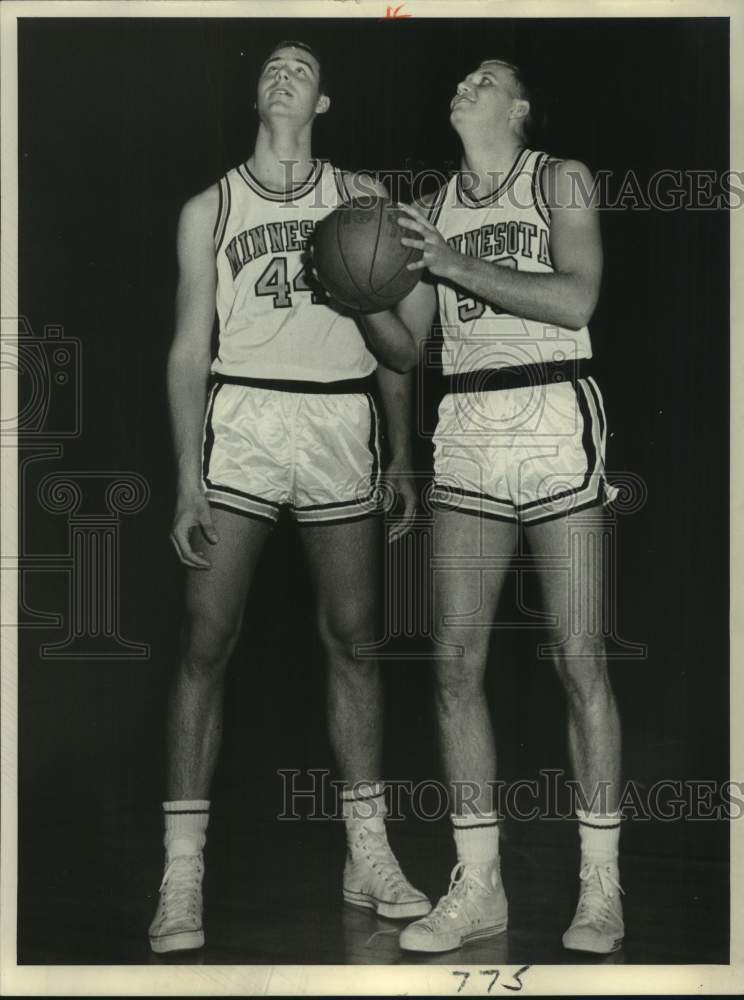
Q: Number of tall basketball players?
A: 2